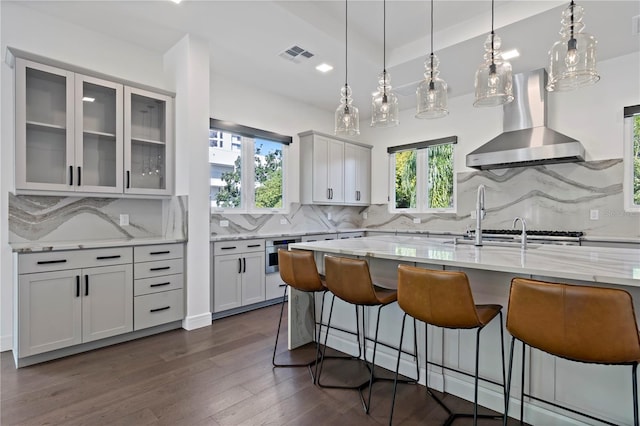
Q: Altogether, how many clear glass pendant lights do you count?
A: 5